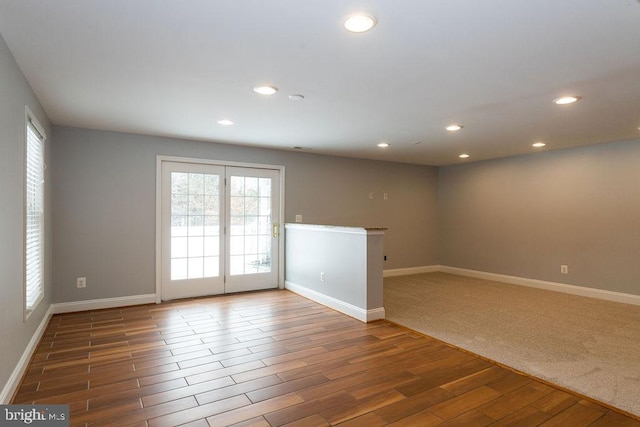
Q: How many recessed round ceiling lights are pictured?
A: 8